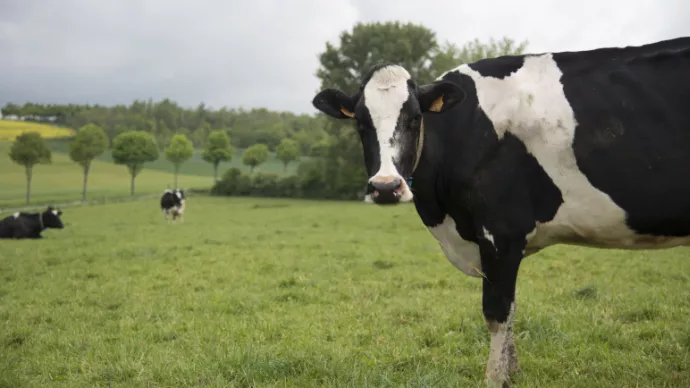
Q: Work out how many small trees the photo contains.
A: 7